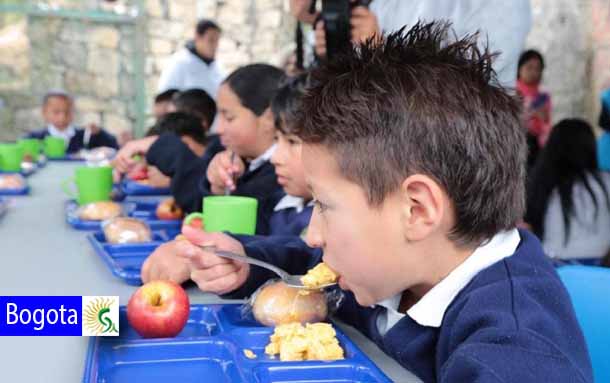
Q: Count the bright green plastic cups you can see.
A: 5